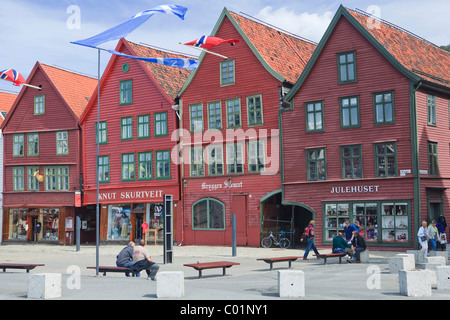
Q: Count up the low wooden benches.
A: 5